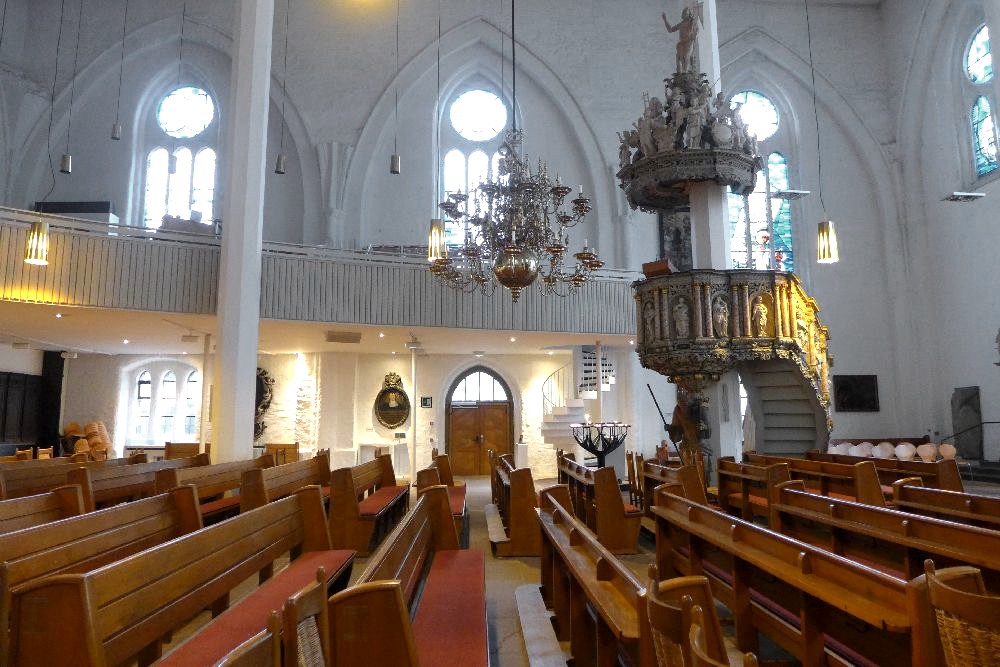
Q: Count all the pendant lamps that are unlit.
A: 5